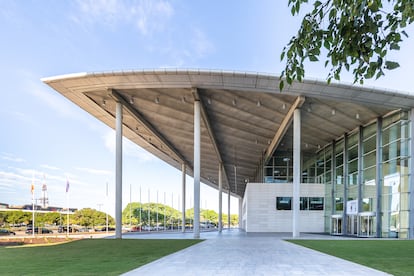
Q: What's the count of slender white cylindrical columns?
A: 6